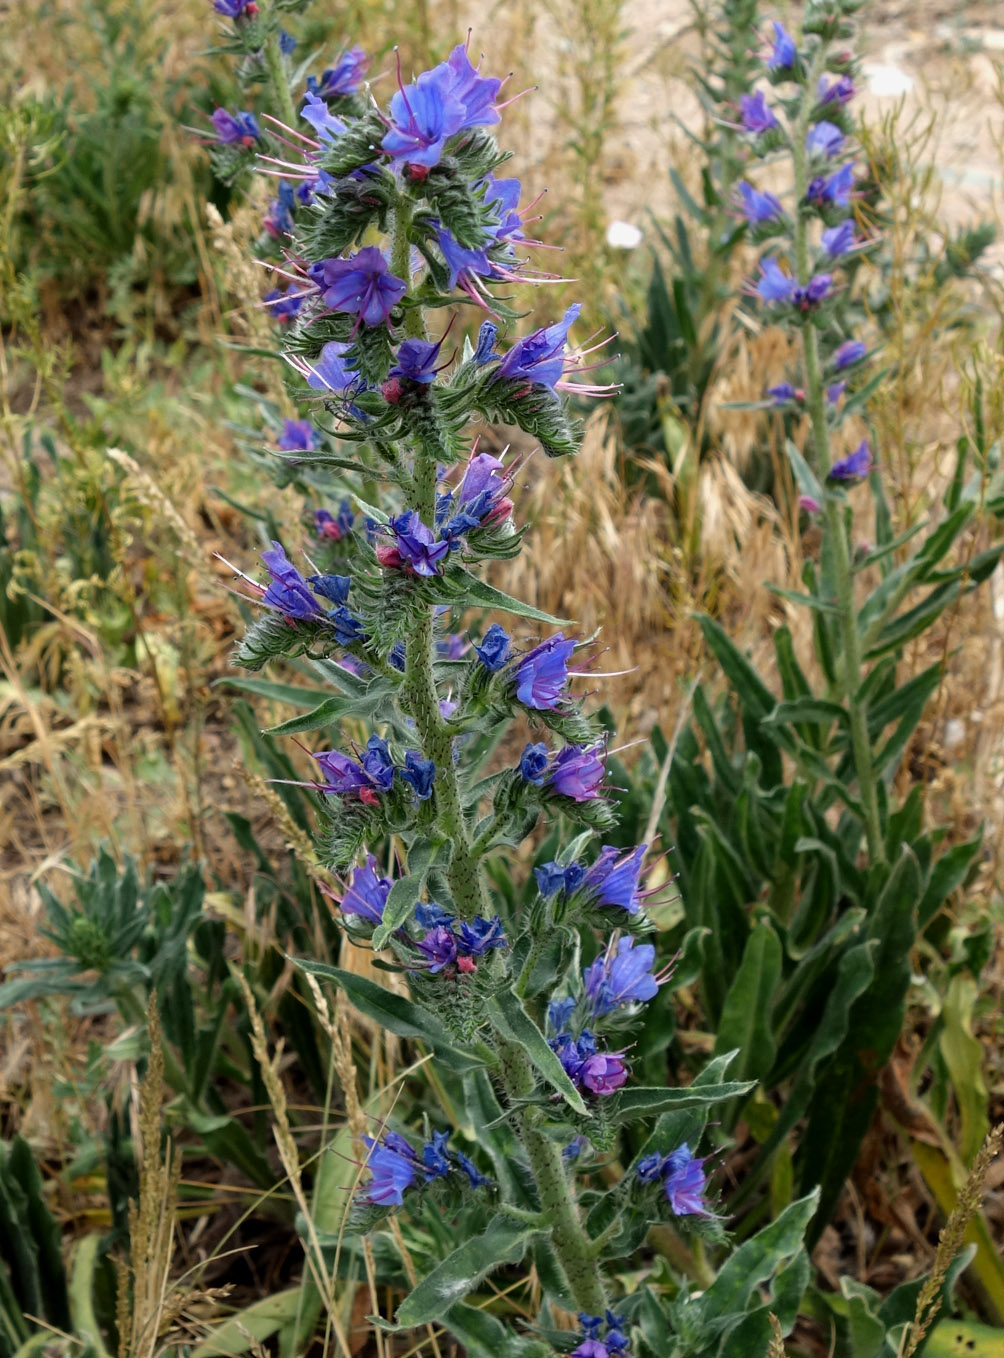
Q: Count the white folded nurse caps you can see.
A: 0